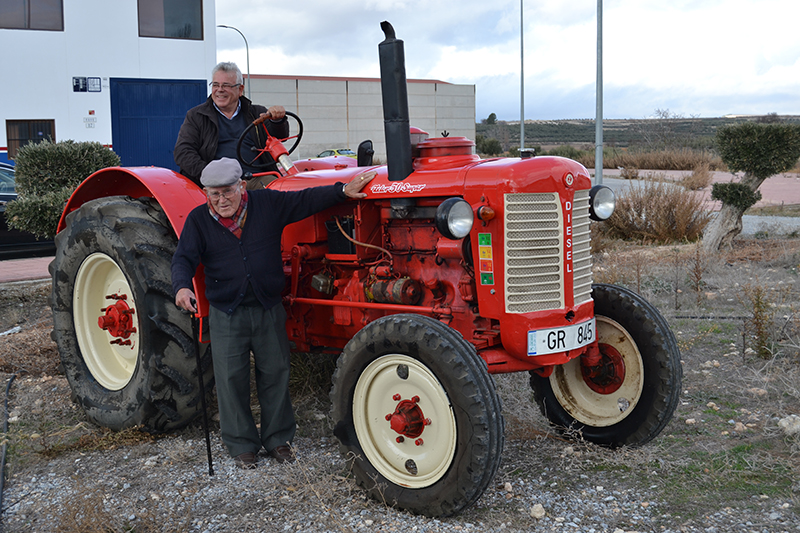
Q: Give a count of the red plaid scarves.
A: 1